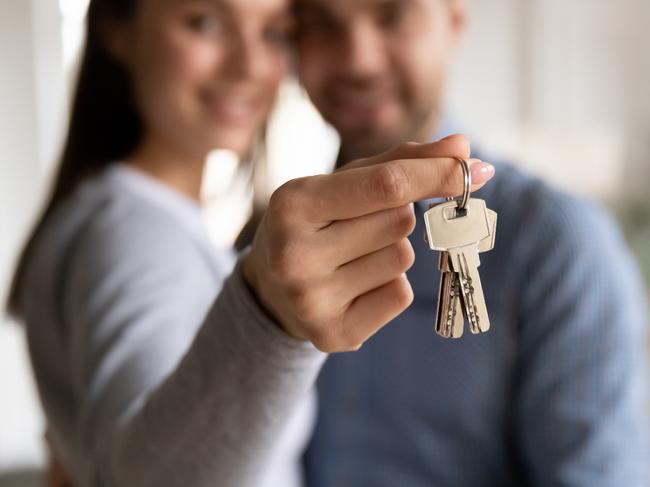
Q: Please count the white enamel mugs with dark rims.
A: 0